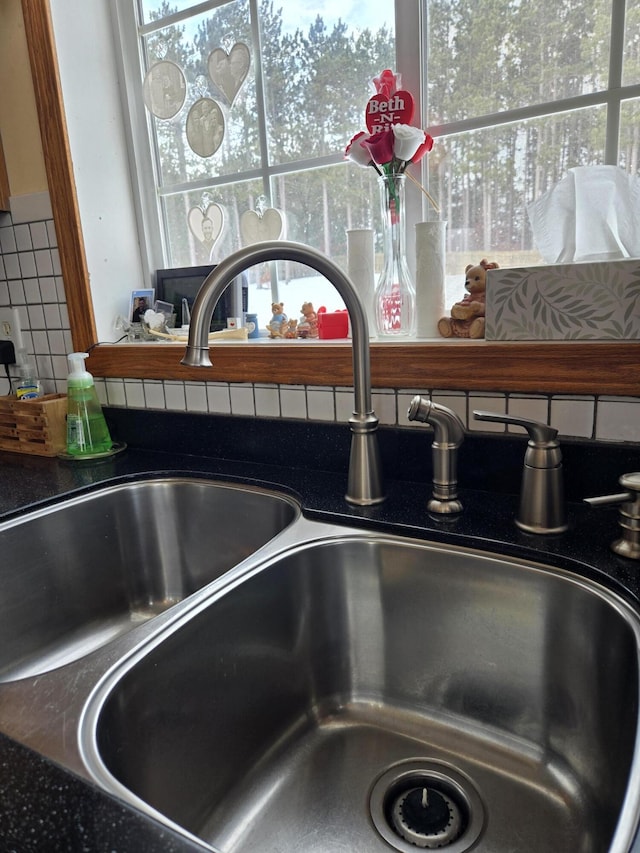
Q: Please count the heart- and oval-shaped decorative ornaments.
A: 5